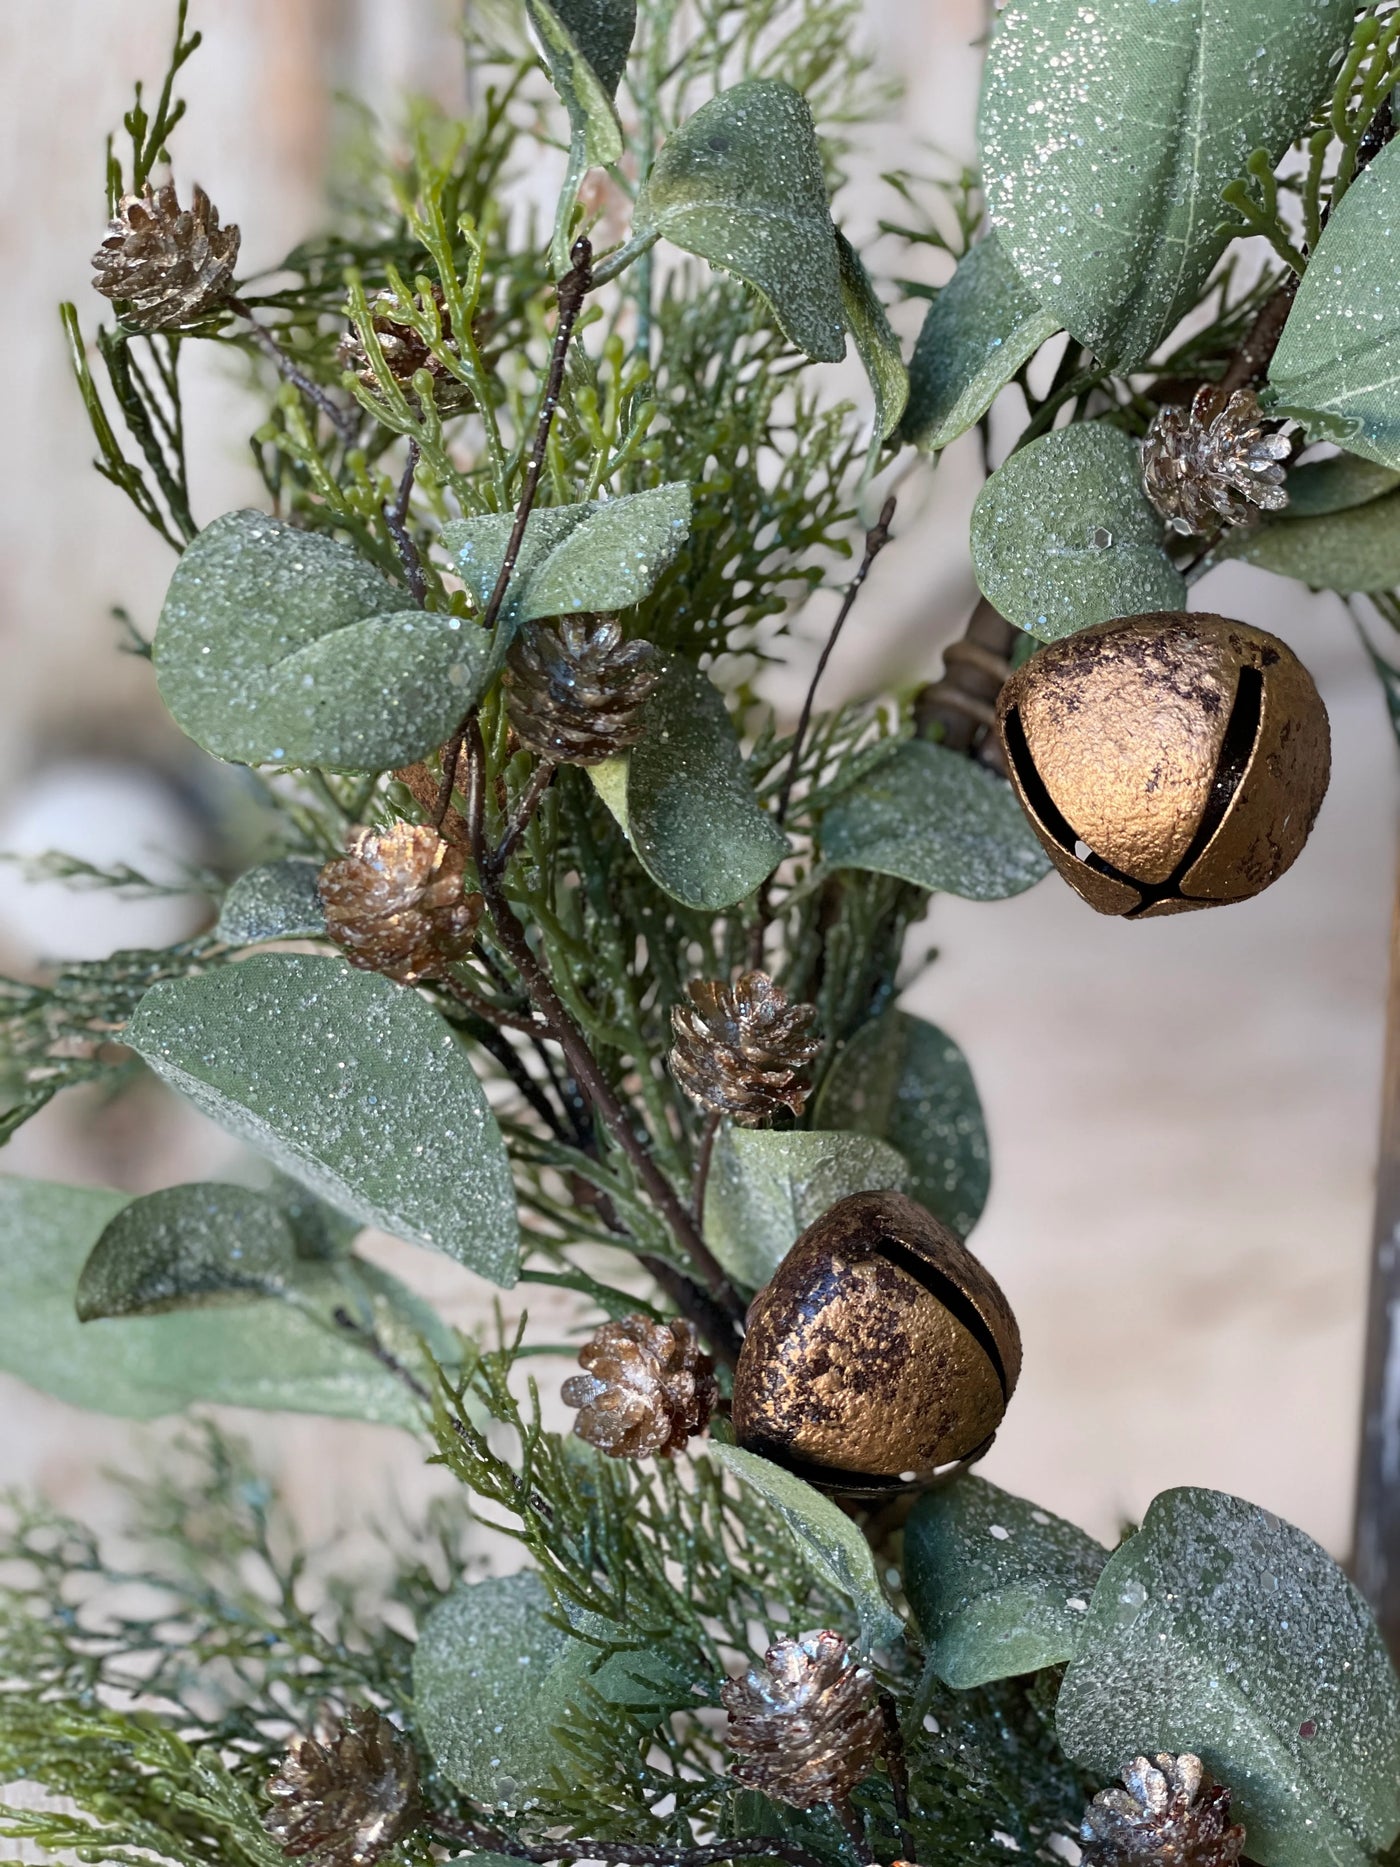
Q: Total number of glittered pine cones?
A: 10